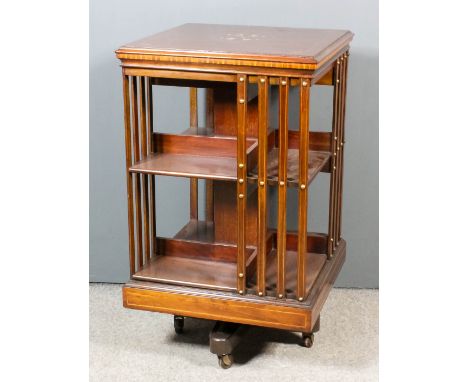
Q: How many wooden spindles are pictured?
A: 14